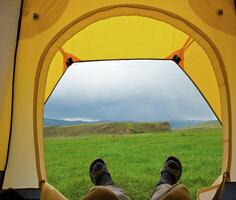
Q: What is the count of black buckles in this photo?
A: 2